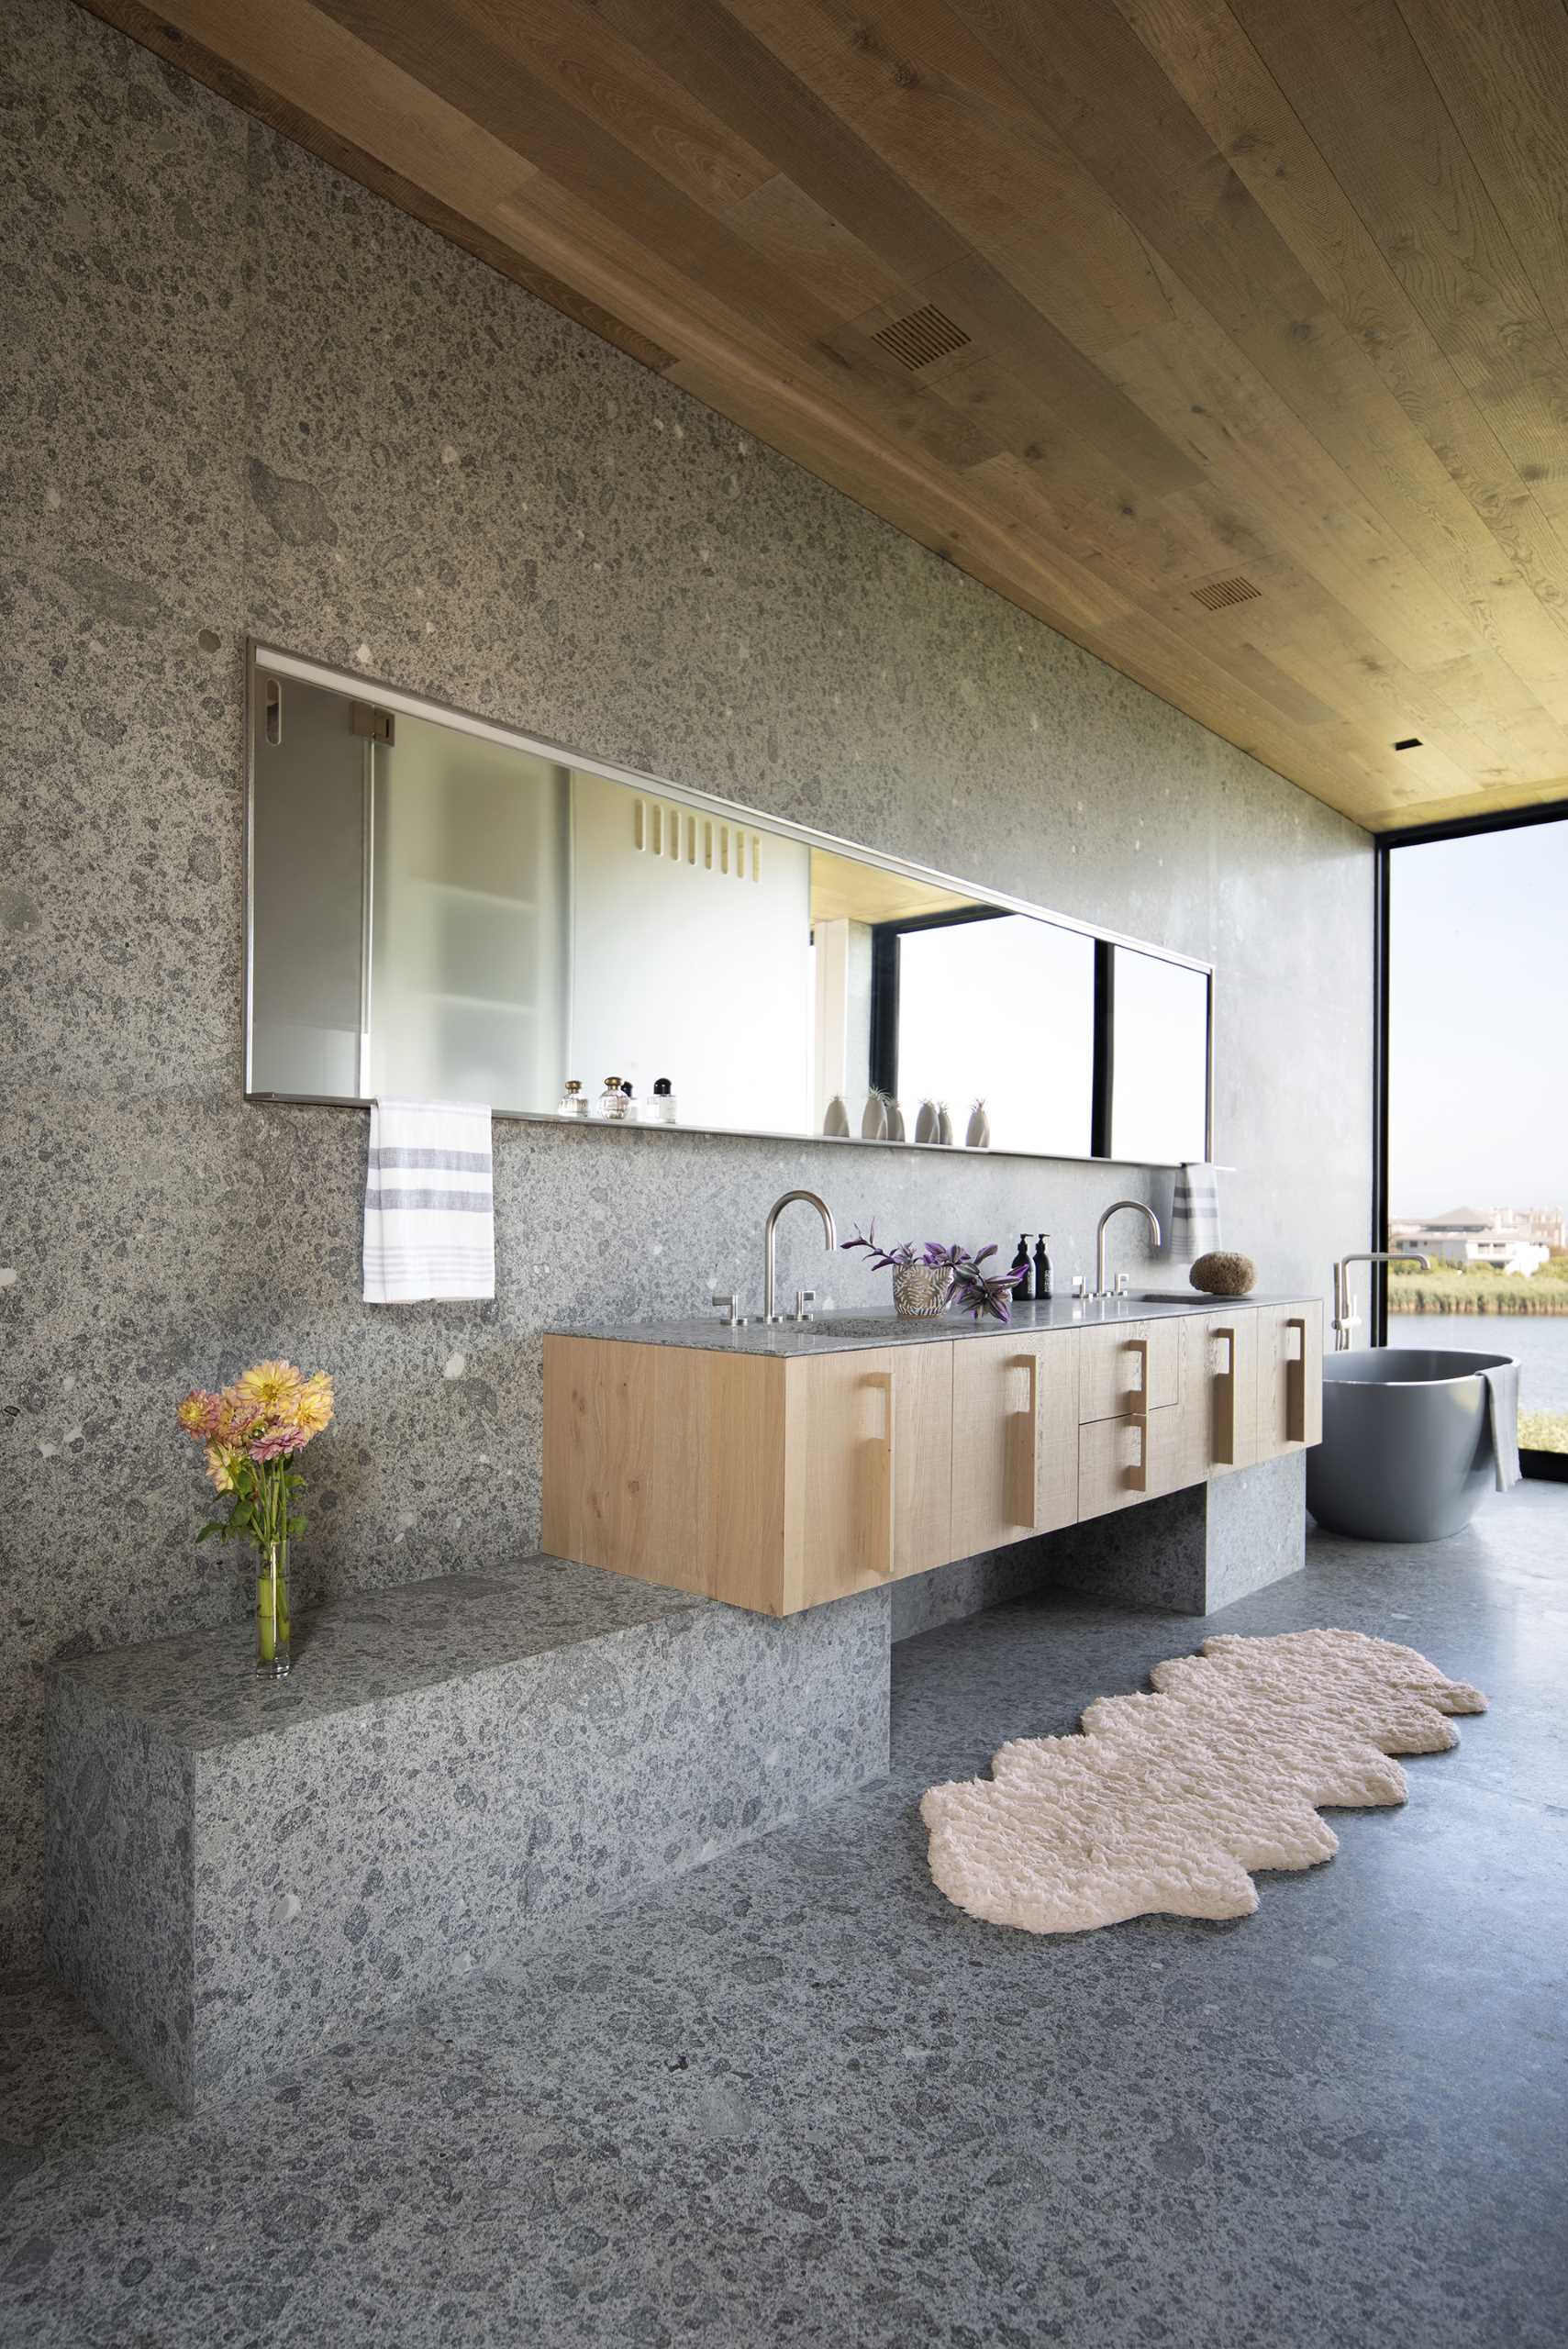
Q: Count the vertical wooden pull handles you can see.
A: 6